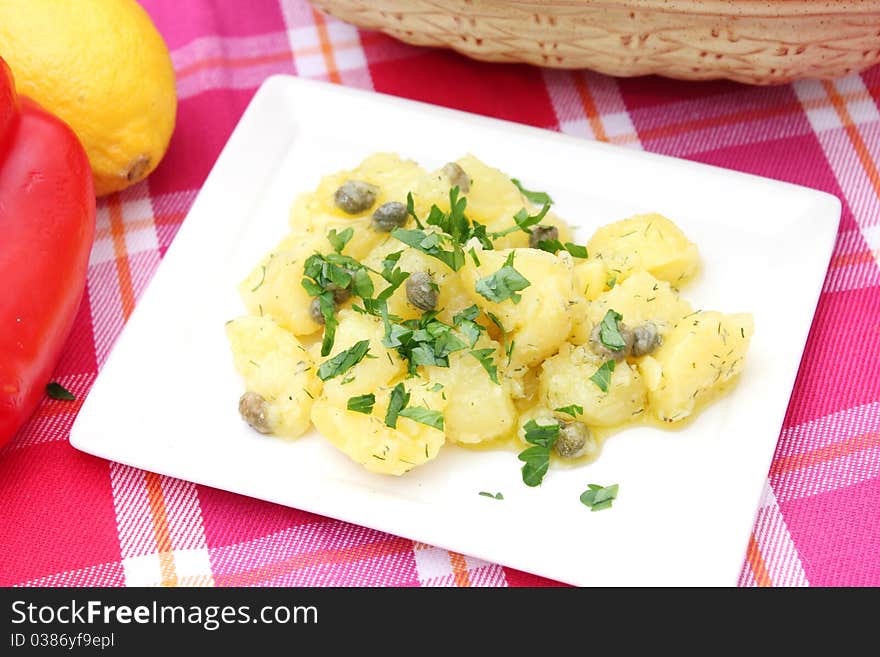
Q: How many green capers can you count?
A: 11